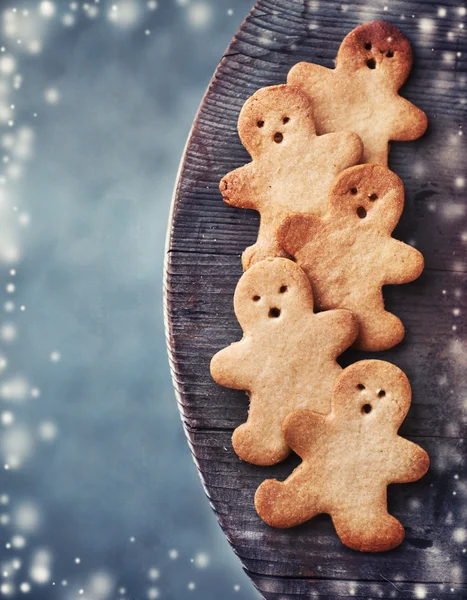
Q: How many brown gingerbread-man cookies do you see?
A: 5